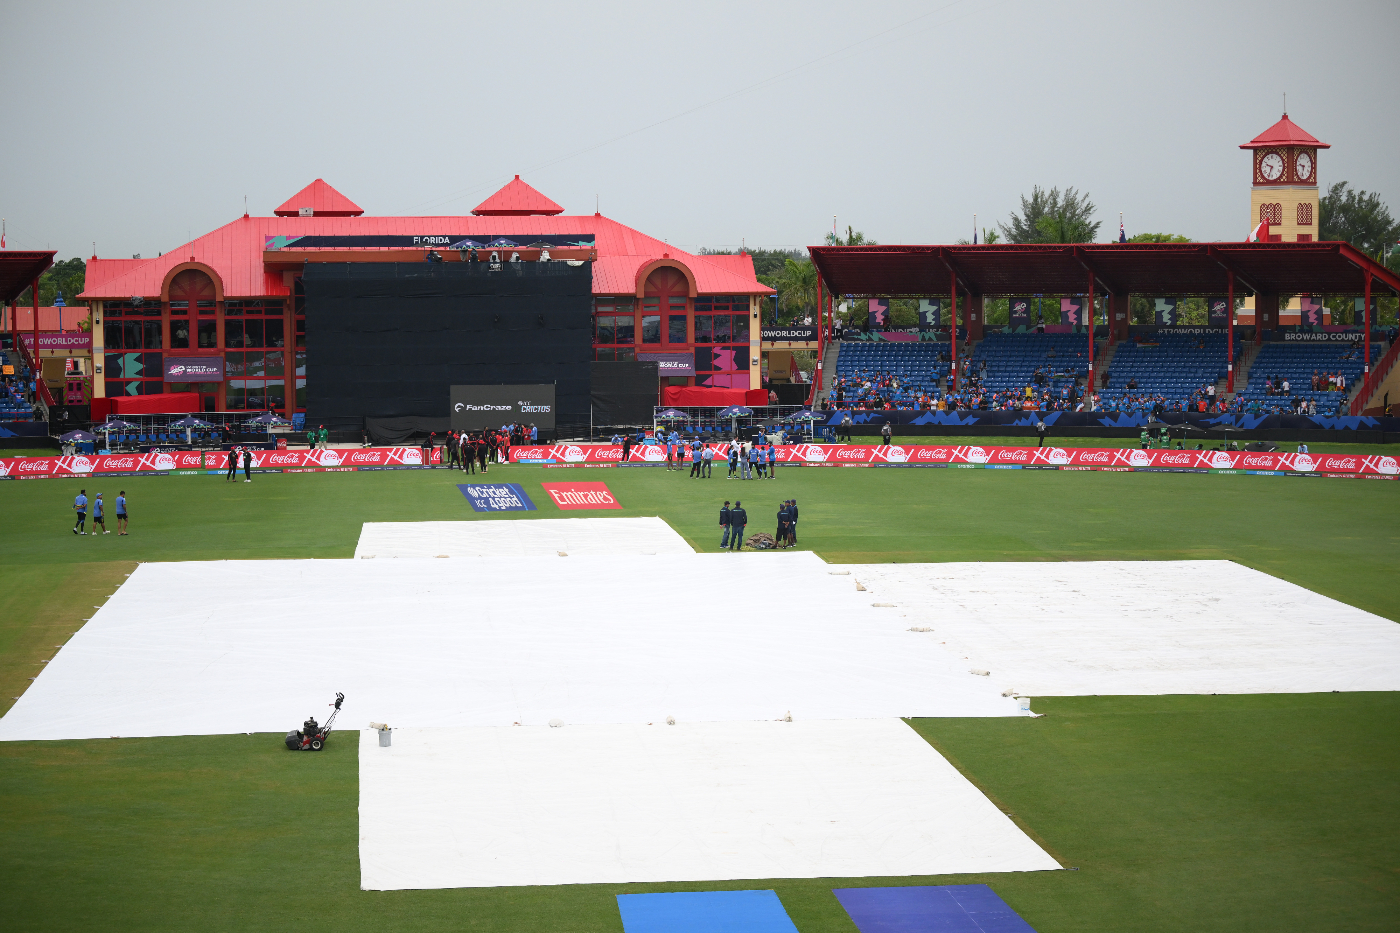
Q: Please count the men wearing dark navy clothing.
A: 5